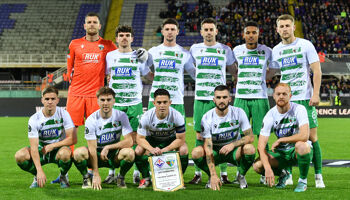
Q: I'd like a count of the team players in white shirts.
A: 10